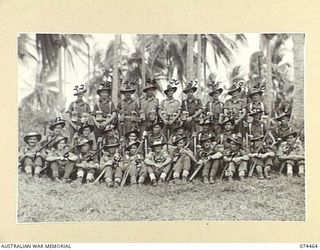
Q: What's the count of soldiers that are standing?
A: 9